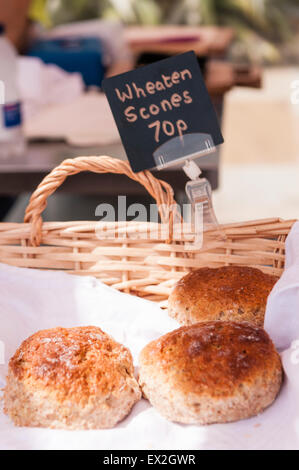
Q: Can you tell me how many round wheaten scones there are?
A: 3